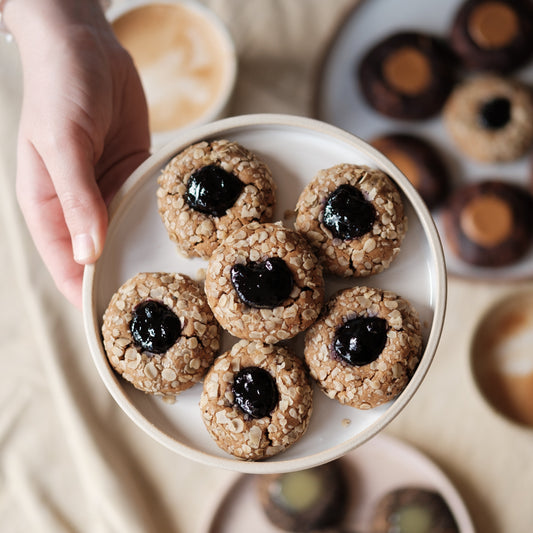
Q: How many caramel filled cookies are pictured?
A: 4